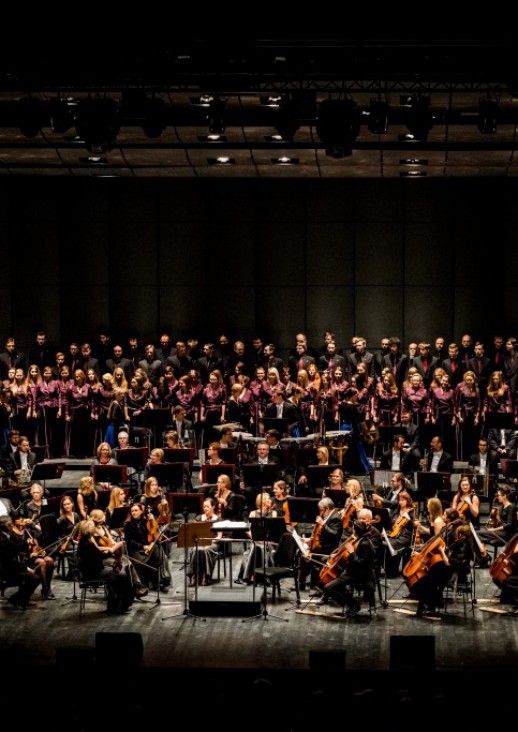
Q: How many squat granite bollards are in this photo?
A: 0